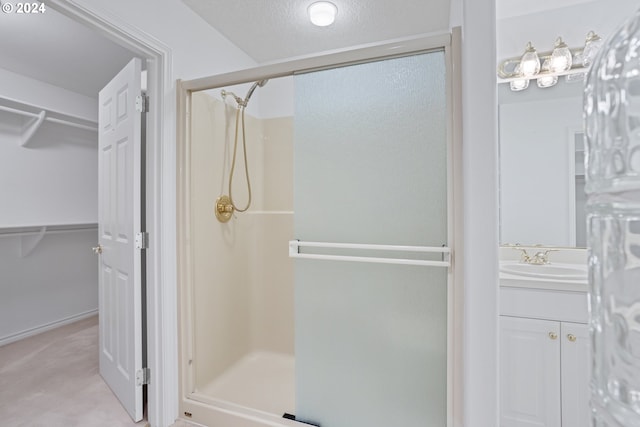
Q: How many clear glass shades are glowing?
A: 2